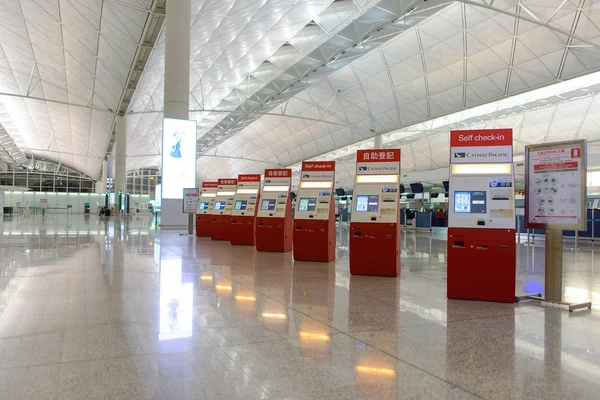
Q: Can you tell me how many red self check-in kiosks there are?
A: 7